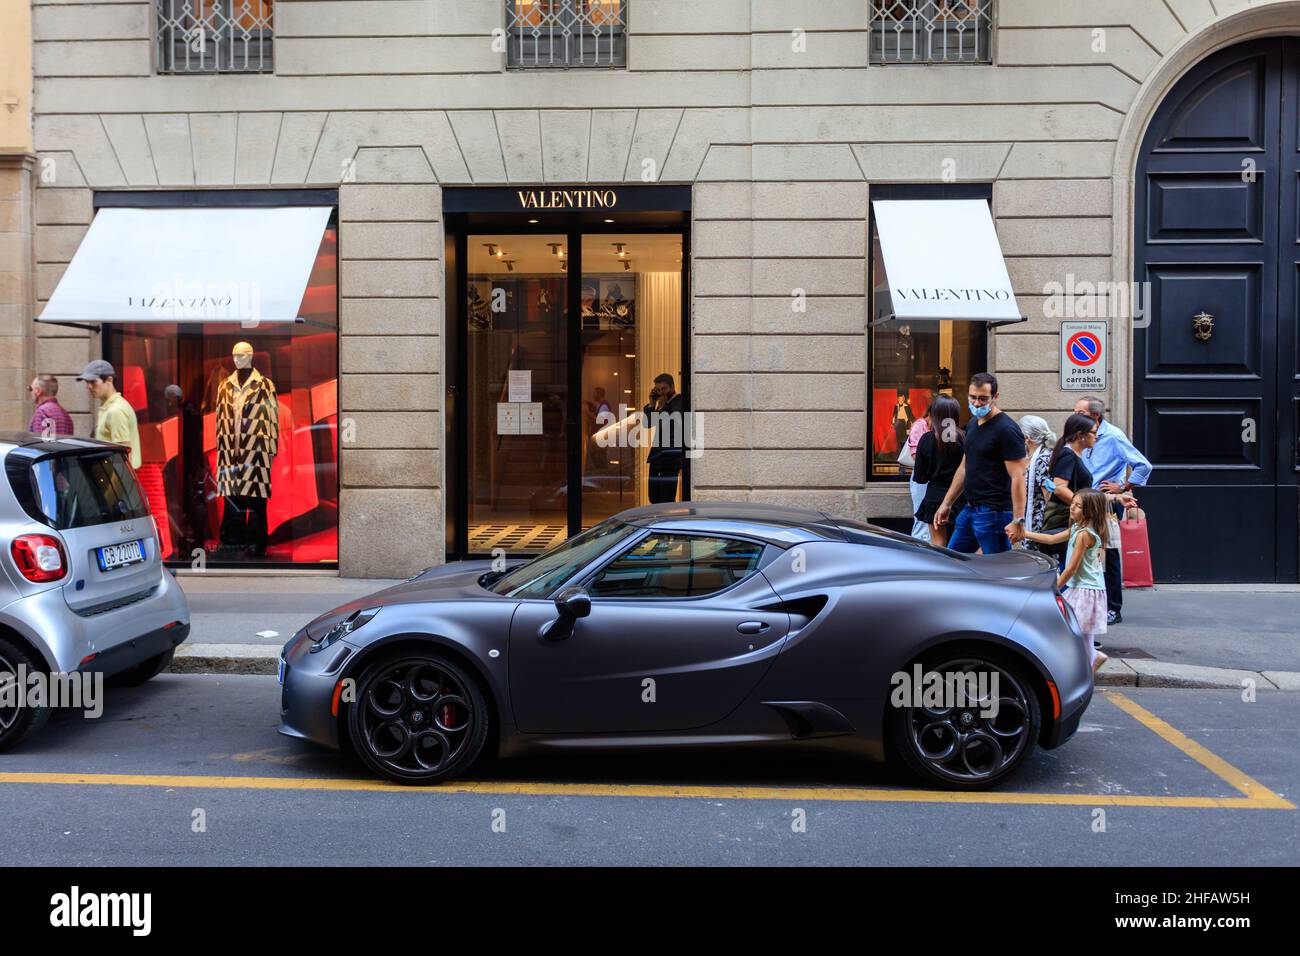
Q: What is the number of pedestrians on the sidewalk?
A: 9